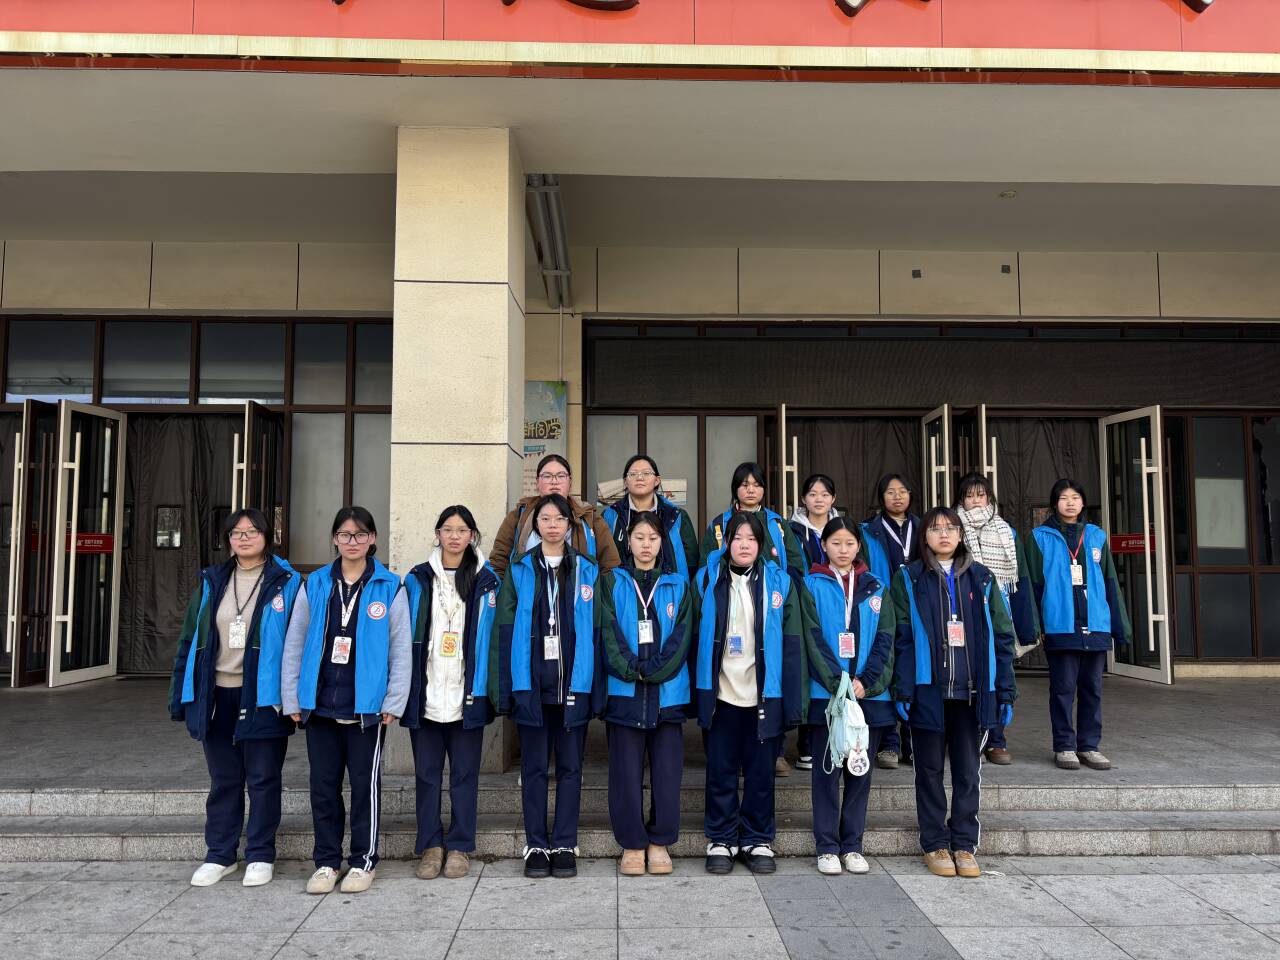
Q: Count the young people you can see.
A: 15